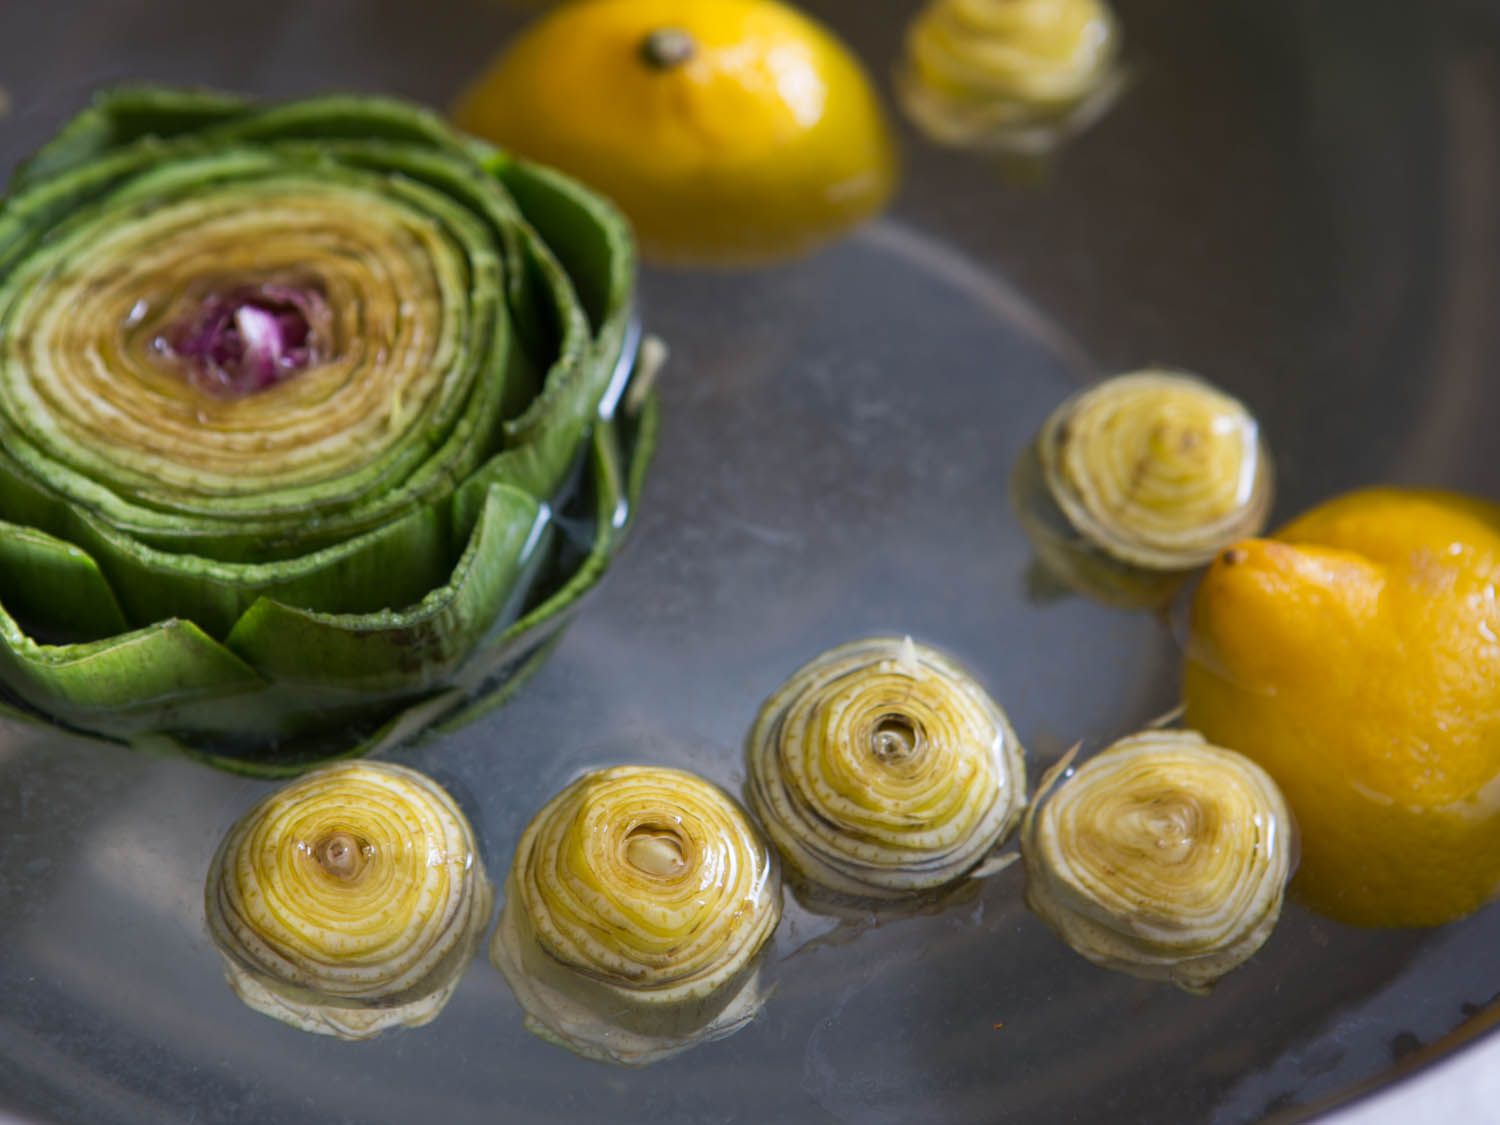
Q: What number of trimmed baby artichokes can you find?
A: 6